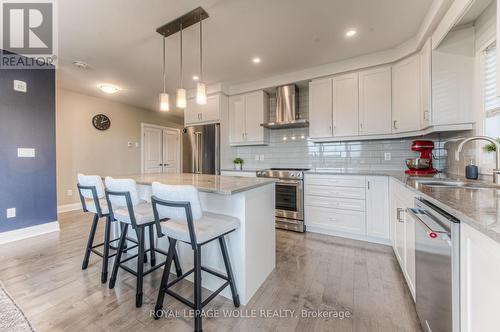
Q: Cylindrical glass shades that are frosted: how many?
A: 3